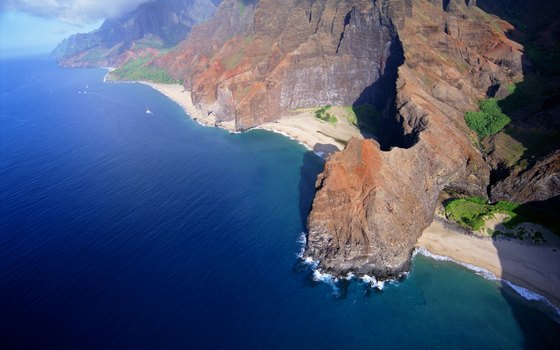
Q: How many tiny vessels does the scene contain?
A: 4